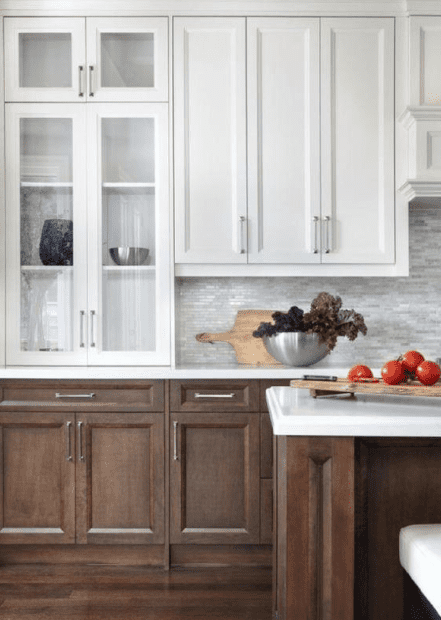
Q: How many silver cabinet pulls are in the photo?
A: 12